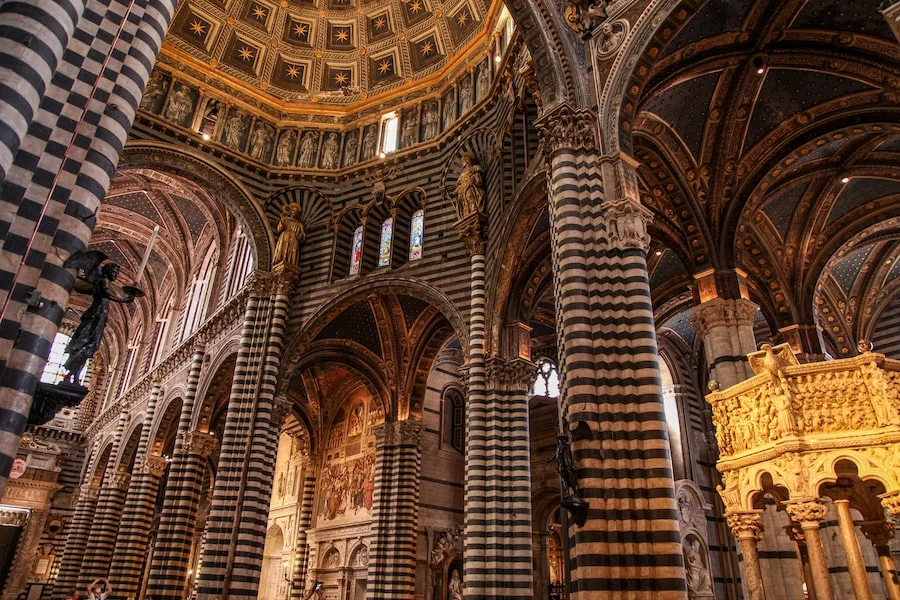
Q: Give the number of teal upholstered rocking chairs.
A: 0